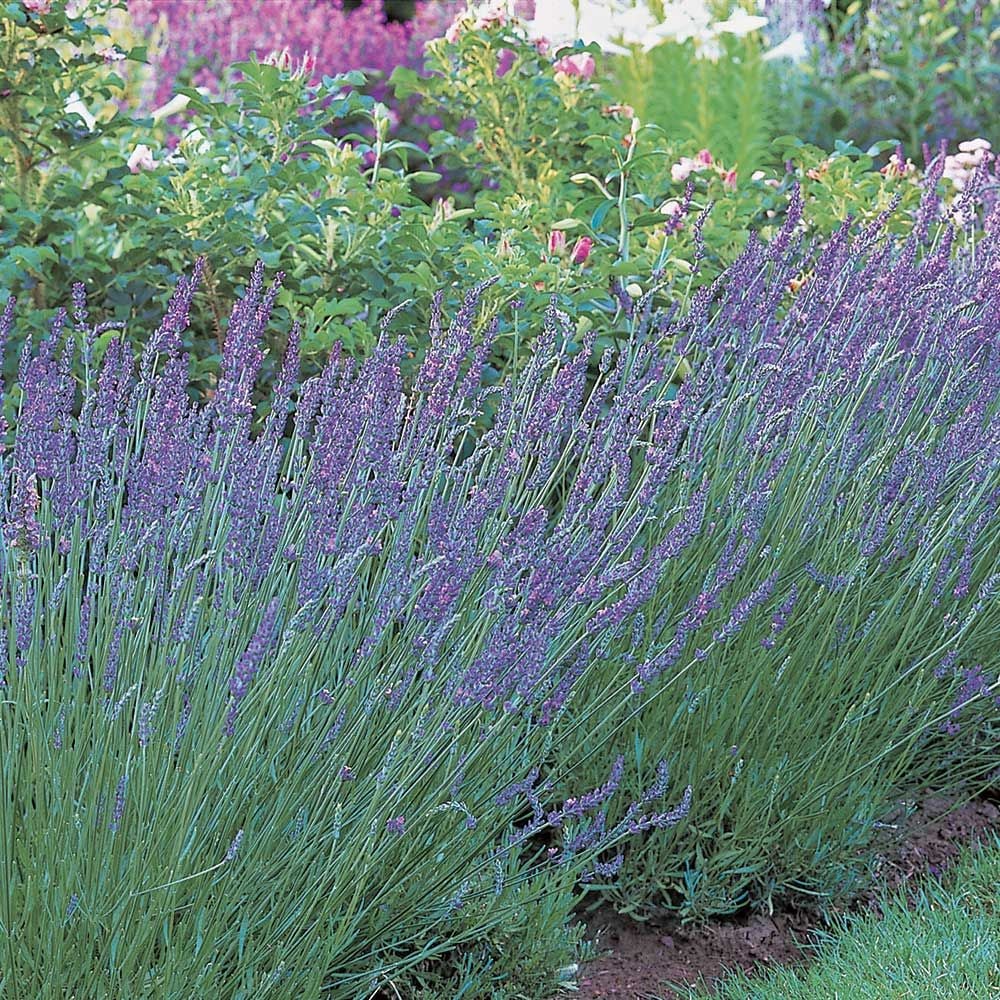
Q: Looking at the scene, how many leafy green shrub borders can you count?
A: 1